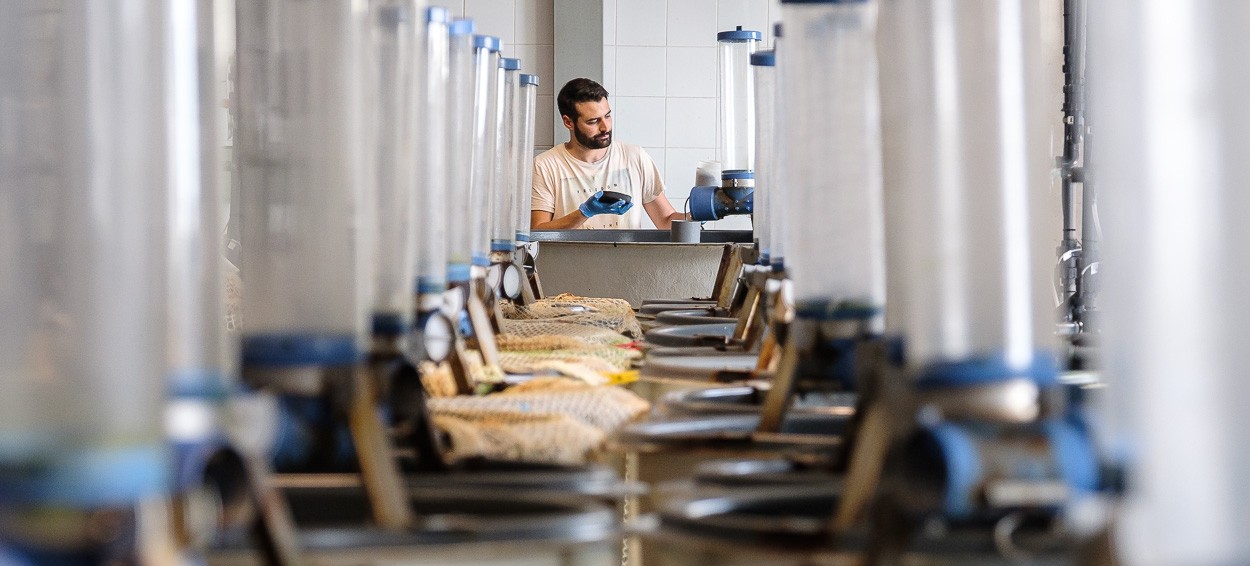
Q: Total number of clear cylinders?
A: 15